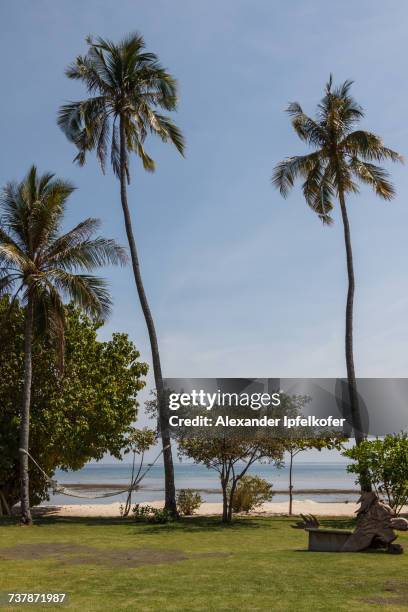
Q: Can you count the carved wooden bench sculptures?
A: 1